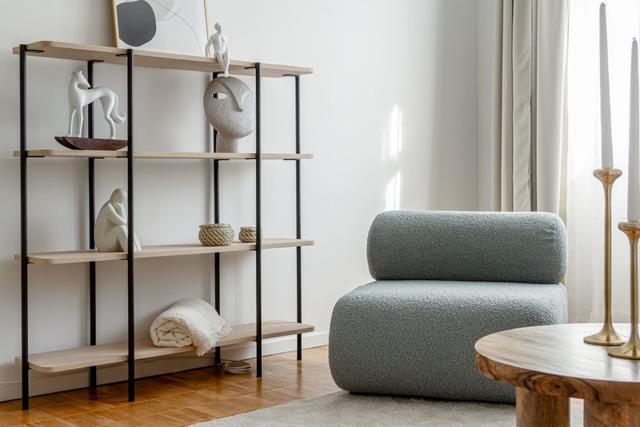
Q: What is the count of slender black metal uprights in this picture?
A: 6